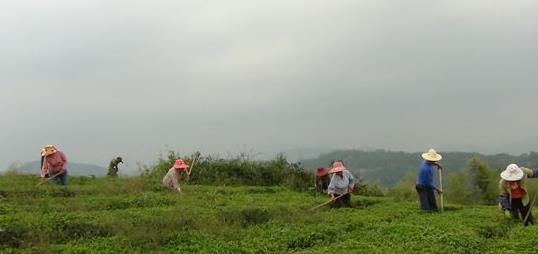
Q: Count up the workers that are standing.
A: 1